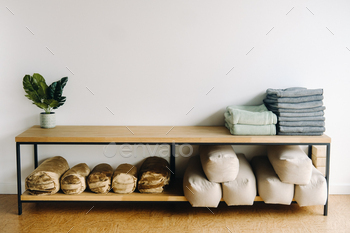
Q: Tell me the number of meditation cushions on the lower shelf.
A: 6